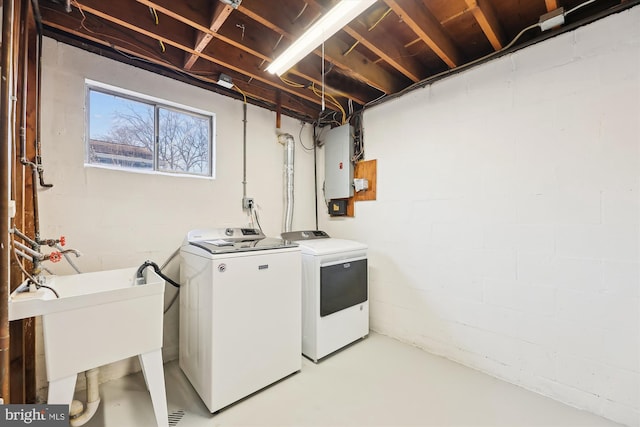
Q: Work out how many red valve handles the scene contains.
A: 2